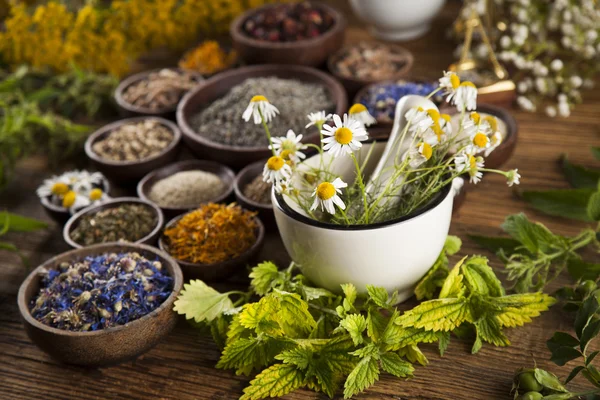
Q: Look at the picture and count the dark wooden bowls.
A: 14